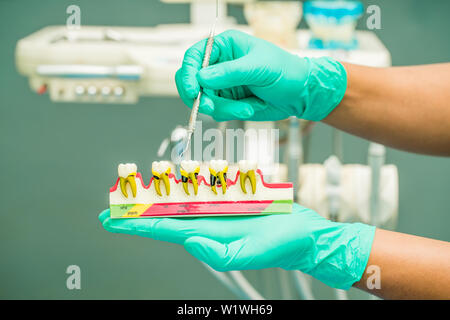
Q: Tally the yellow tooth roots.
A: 10